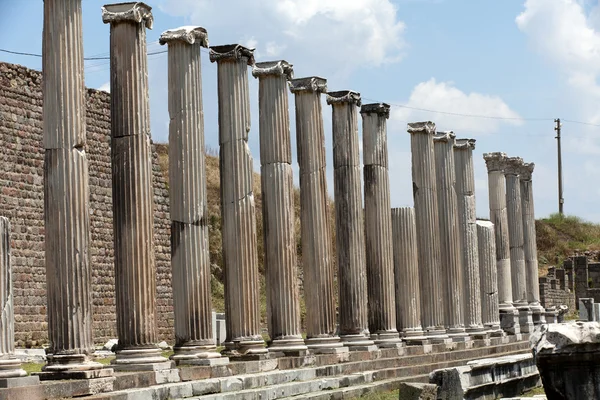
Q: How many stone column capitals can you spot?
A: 13